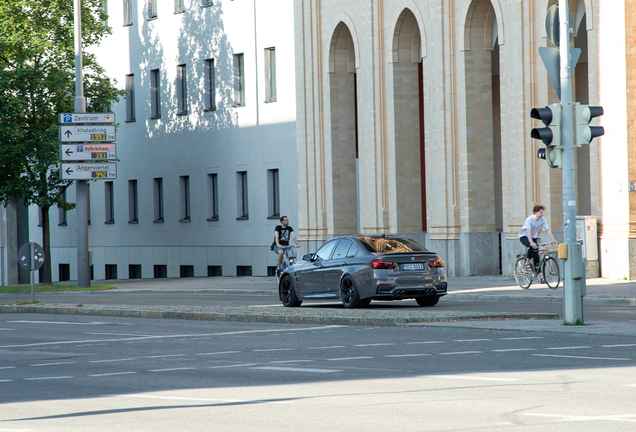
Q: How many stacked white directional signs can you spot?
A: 4